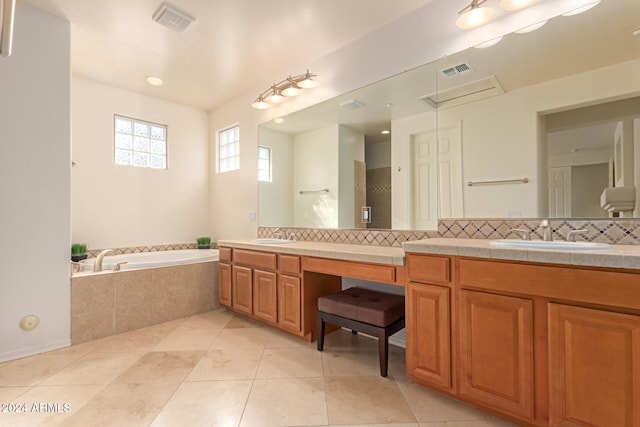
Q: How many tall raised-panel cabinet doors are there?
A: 7